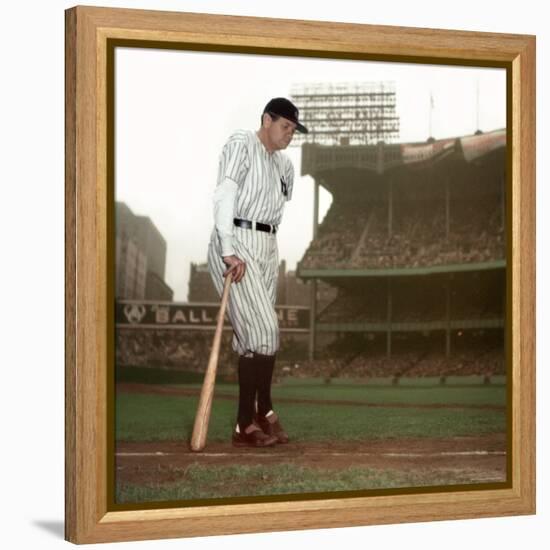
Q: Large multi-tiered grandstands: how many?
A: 1